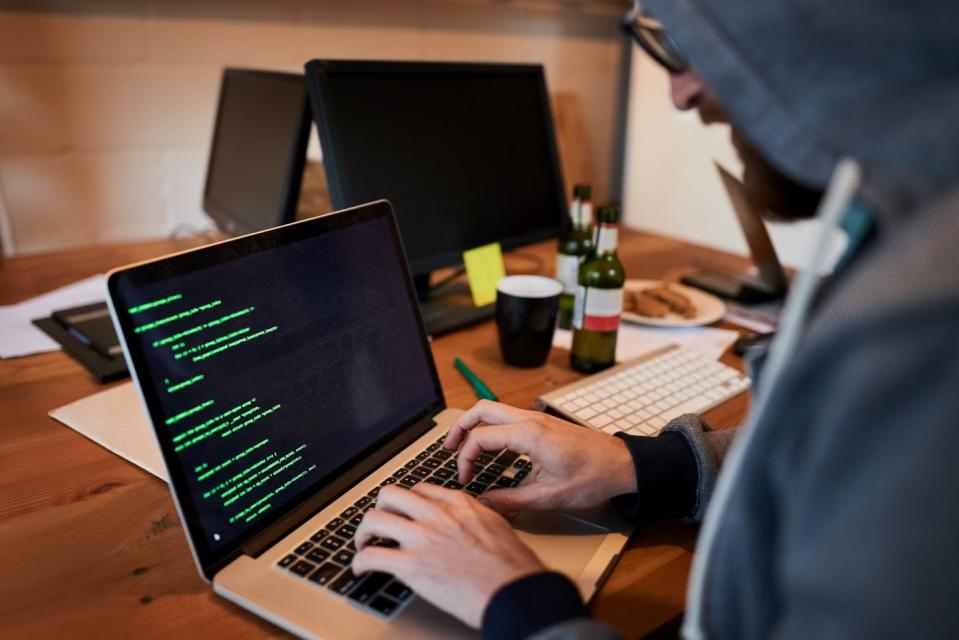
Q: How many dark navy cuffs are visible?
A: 2